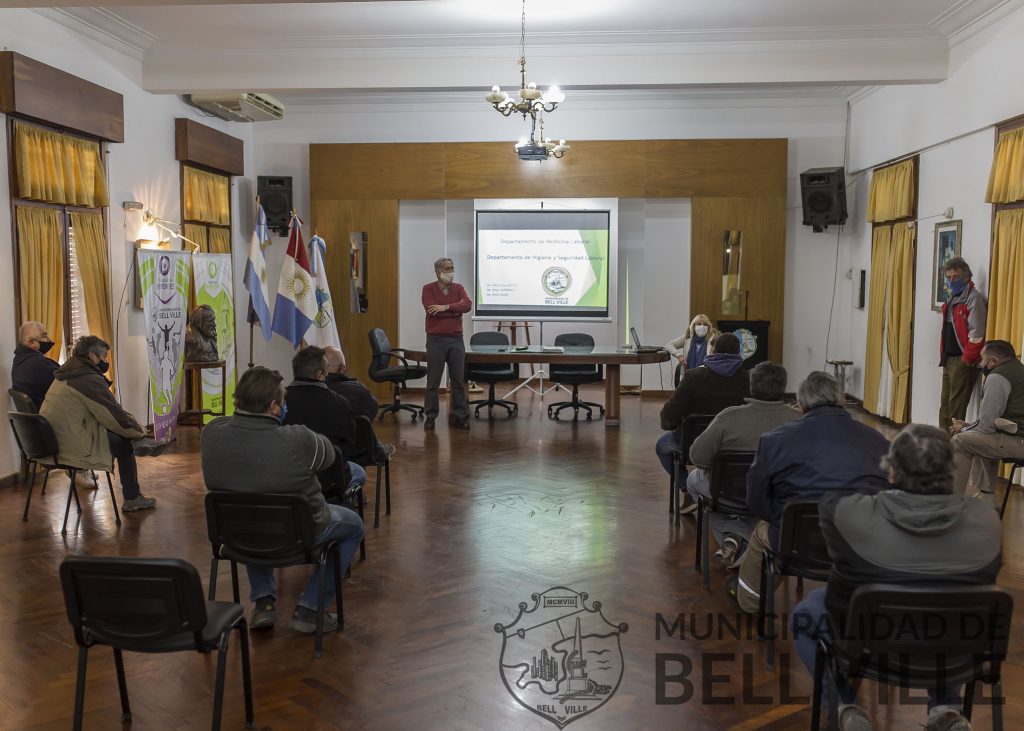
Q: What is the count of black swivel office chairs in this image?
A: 3